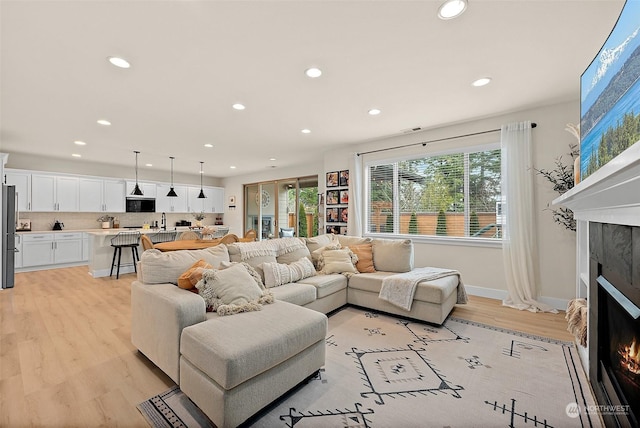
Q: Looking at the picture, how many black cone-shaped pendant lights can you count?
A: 3